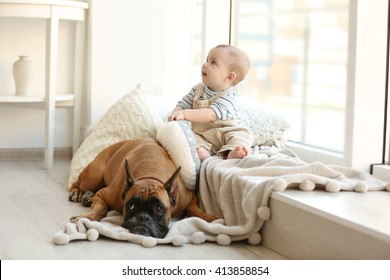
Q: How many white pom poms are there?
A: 13